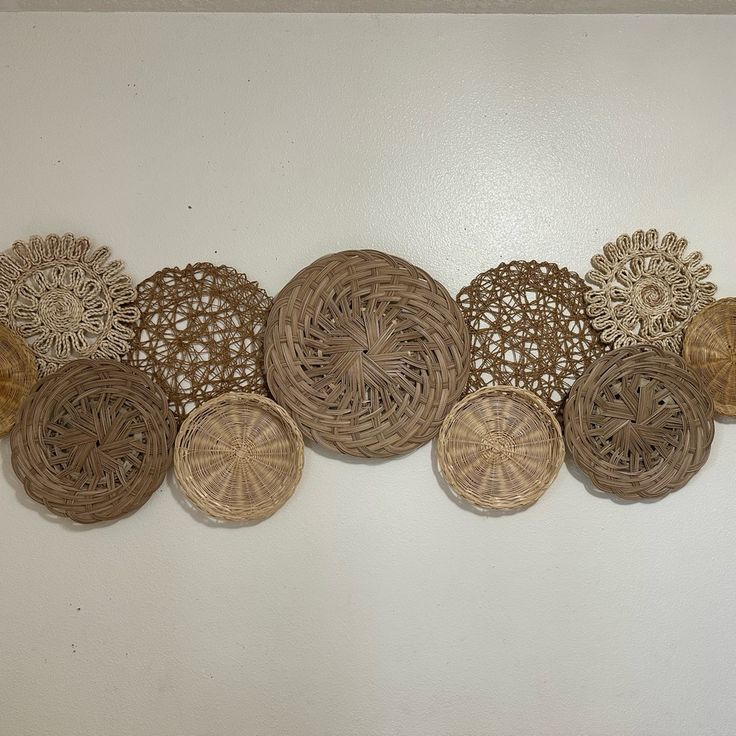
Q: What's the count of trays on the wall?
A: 11